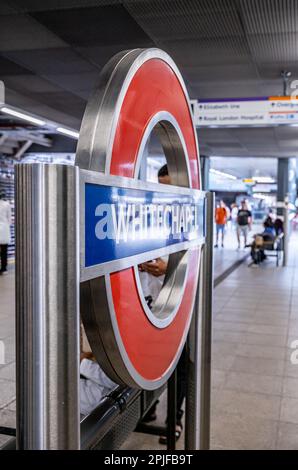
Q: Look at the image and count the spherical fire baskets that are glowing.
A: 0